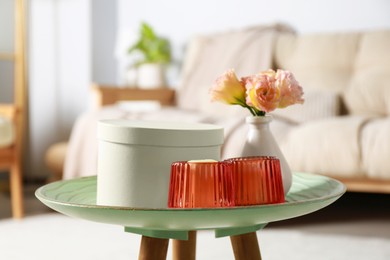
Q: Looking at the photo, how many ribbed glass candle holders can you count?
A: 2